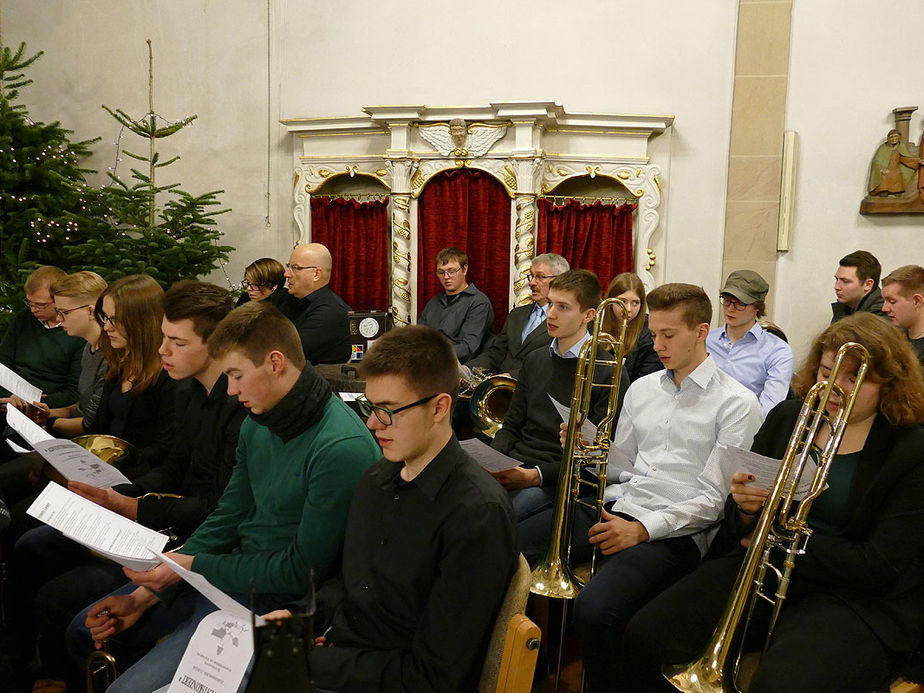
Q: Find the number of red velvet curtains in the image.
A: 3